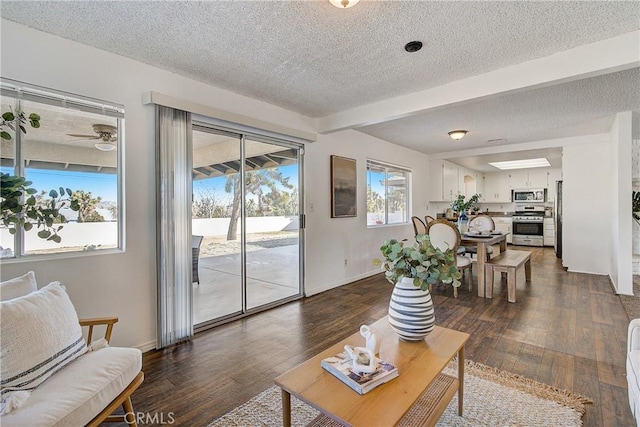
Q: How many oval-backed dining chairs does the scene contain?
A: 4